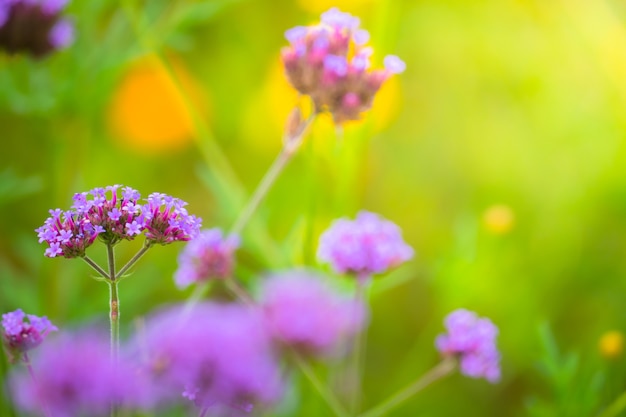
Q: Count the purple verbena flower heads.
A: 10